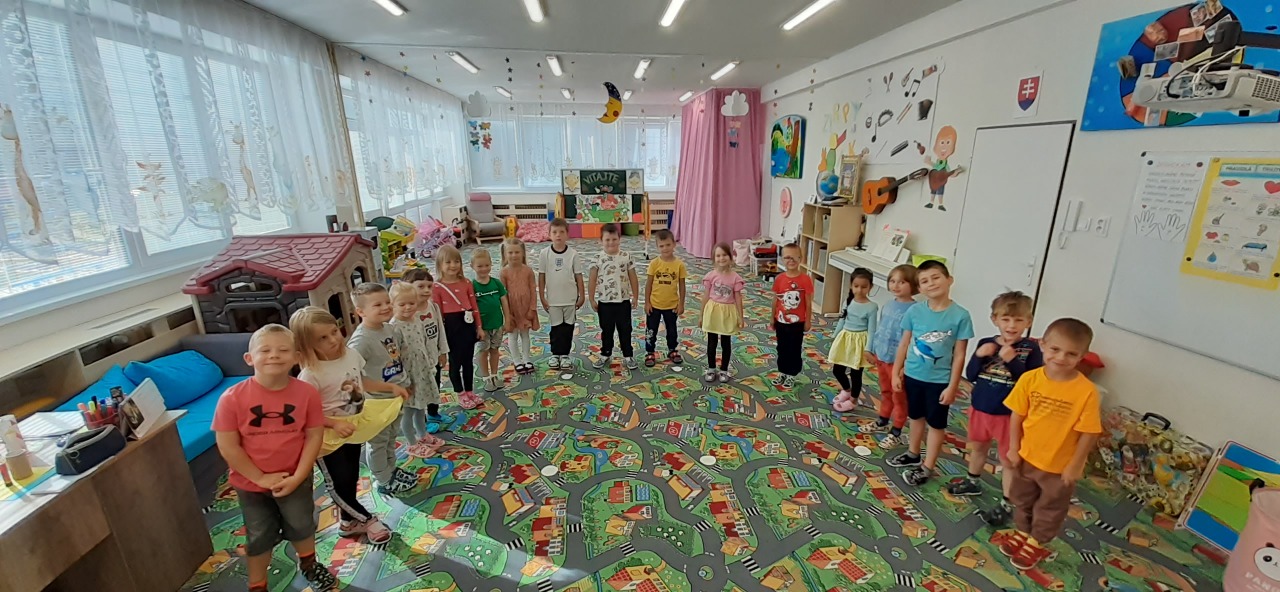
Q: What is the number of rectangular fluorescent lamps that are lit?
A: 12